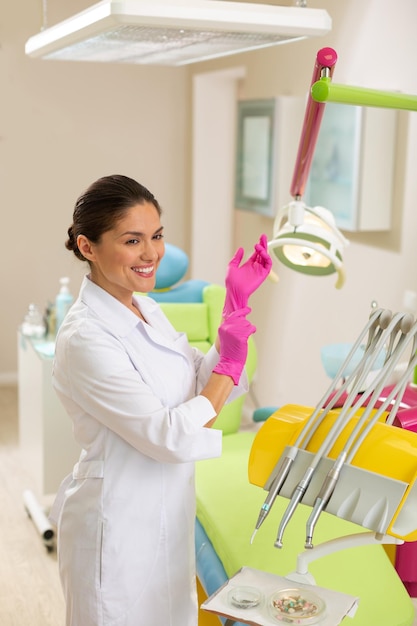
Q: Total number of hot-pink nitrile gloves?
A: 2